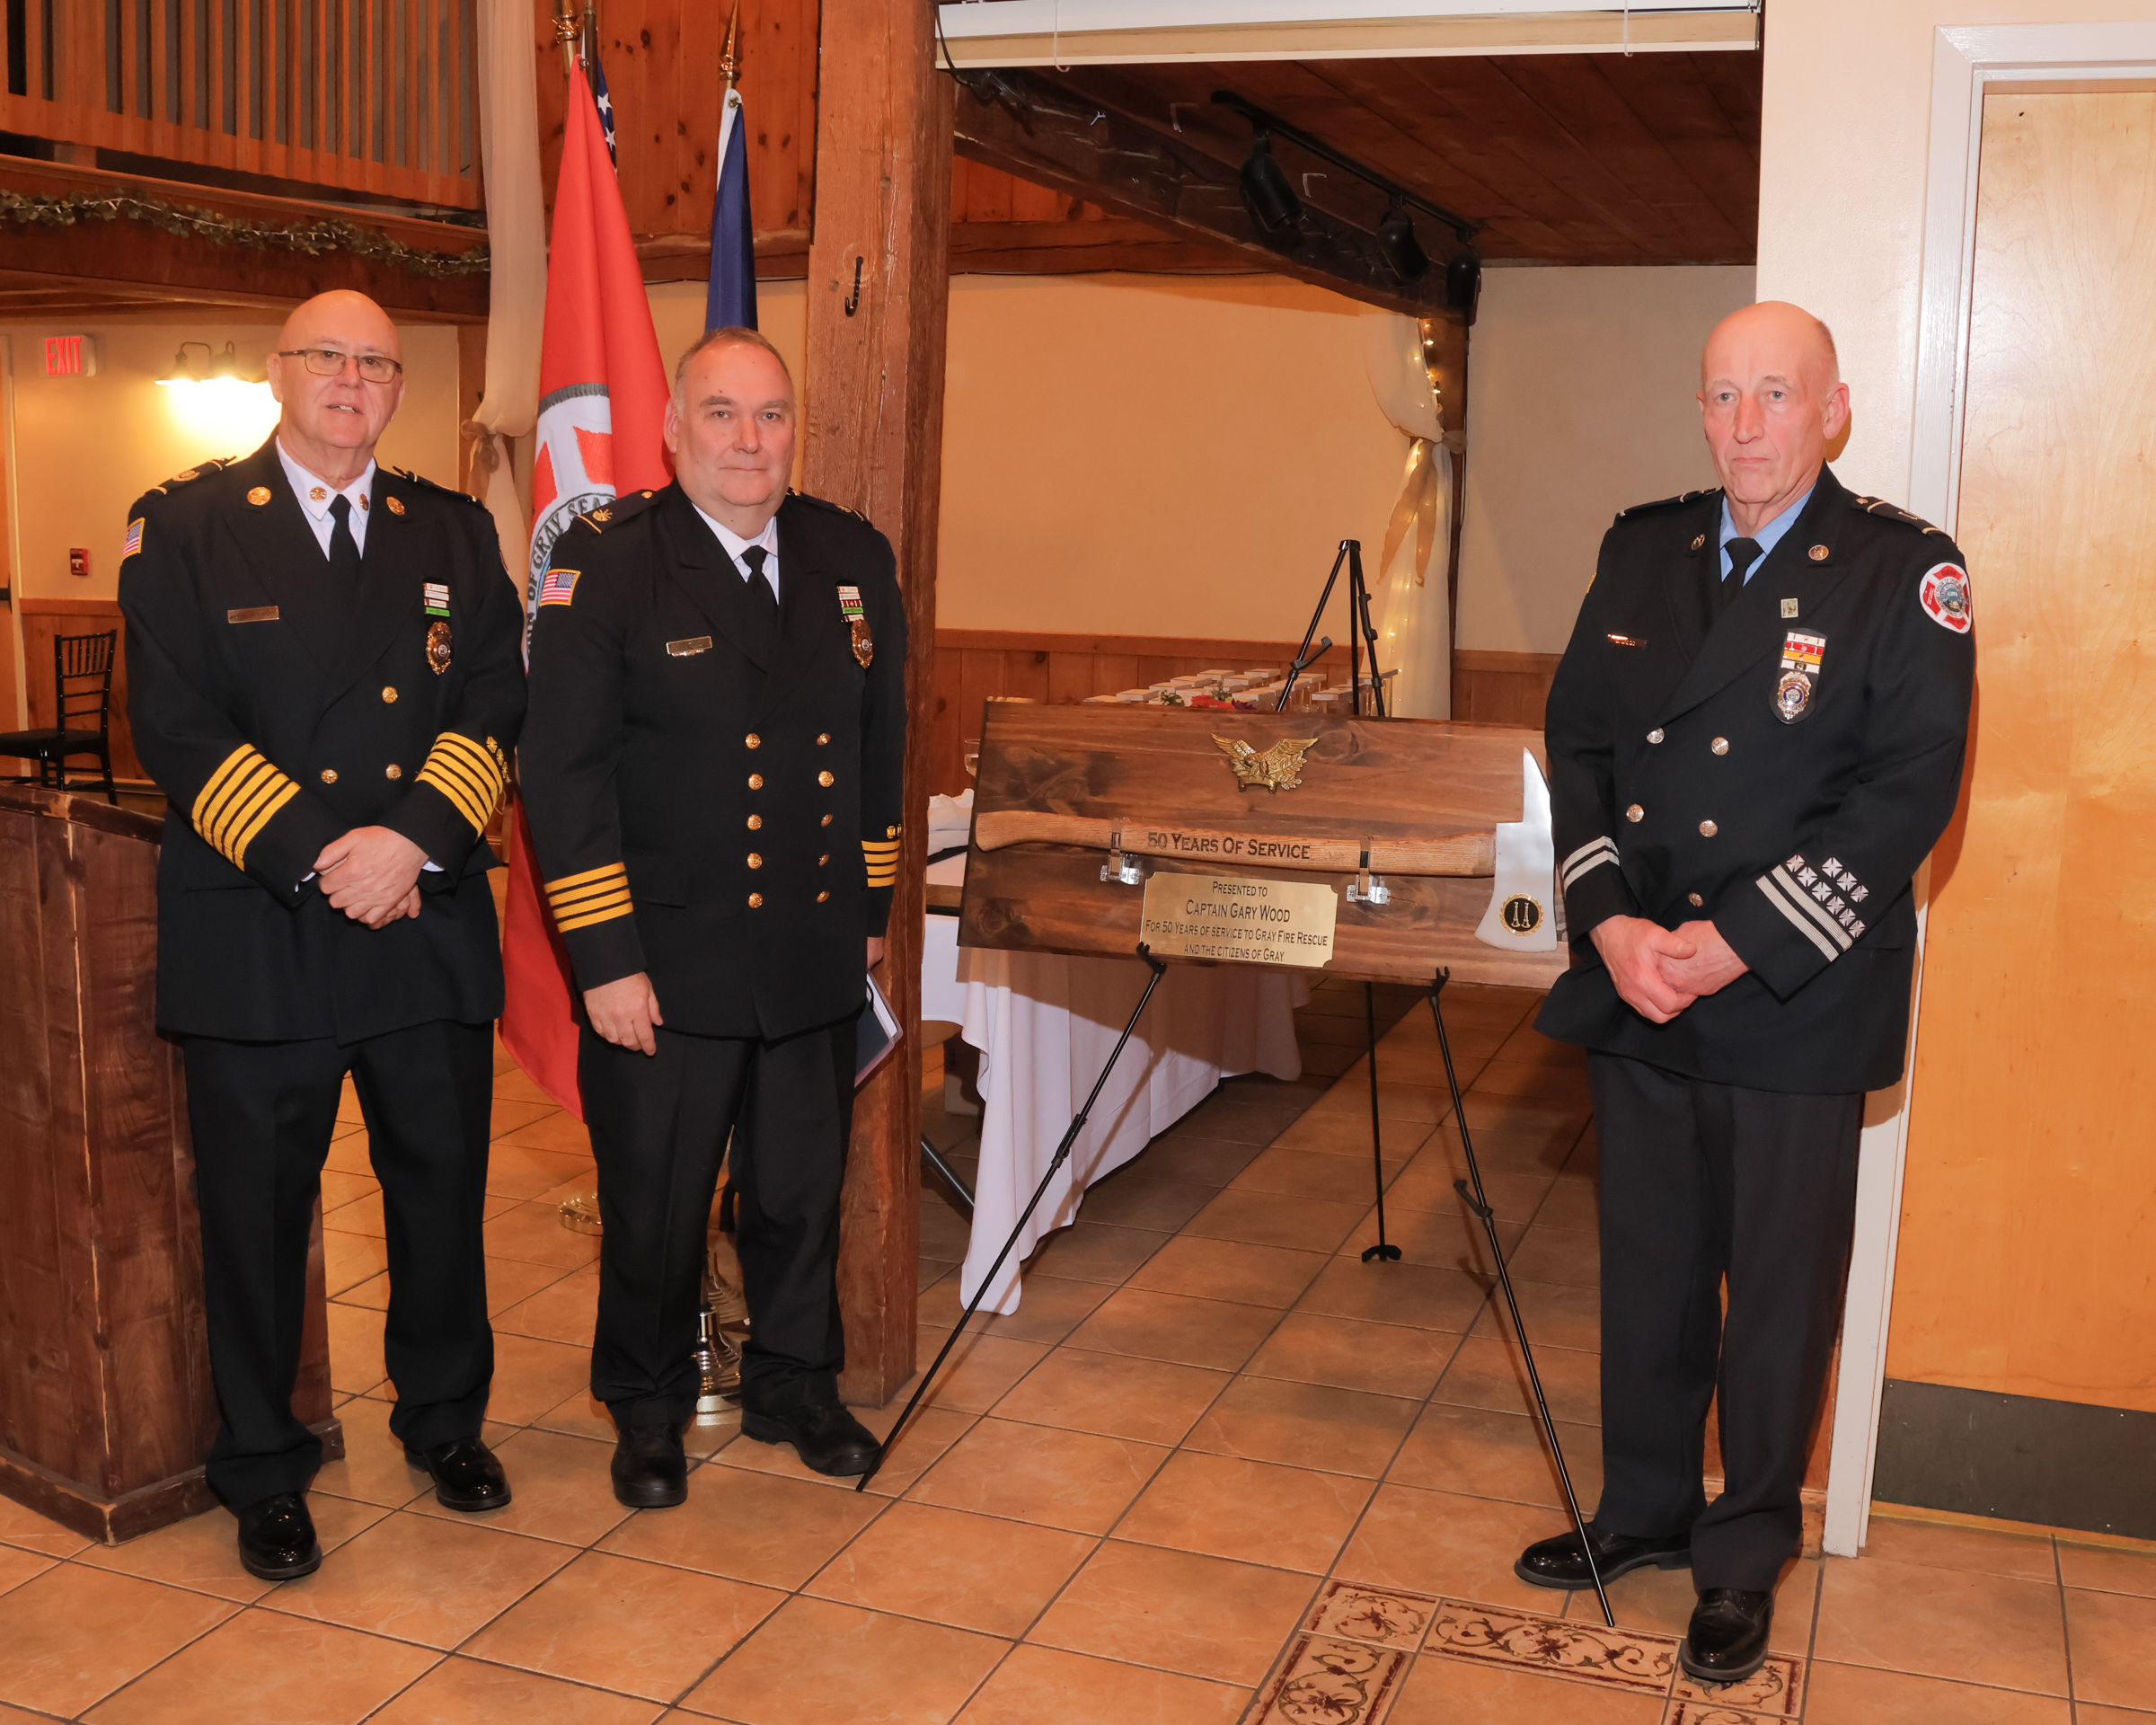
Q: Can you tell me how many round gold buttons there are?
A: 13